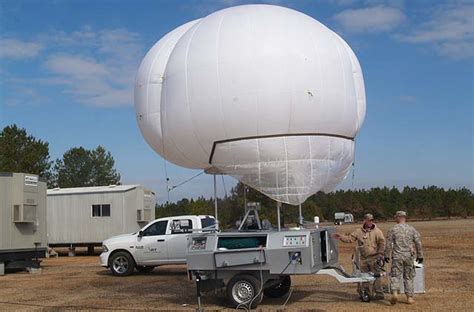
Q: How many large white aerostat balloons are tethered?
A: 1